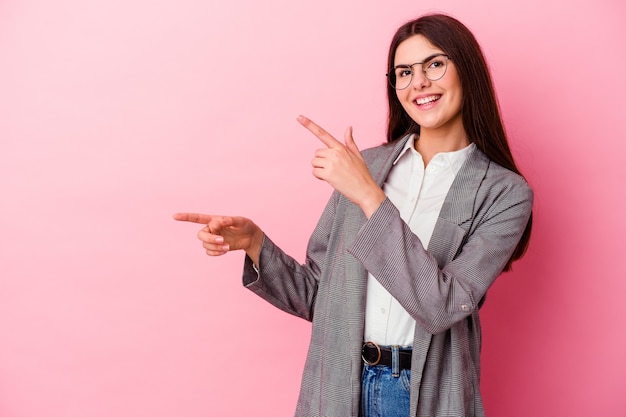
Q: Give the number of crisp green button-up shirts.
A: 0